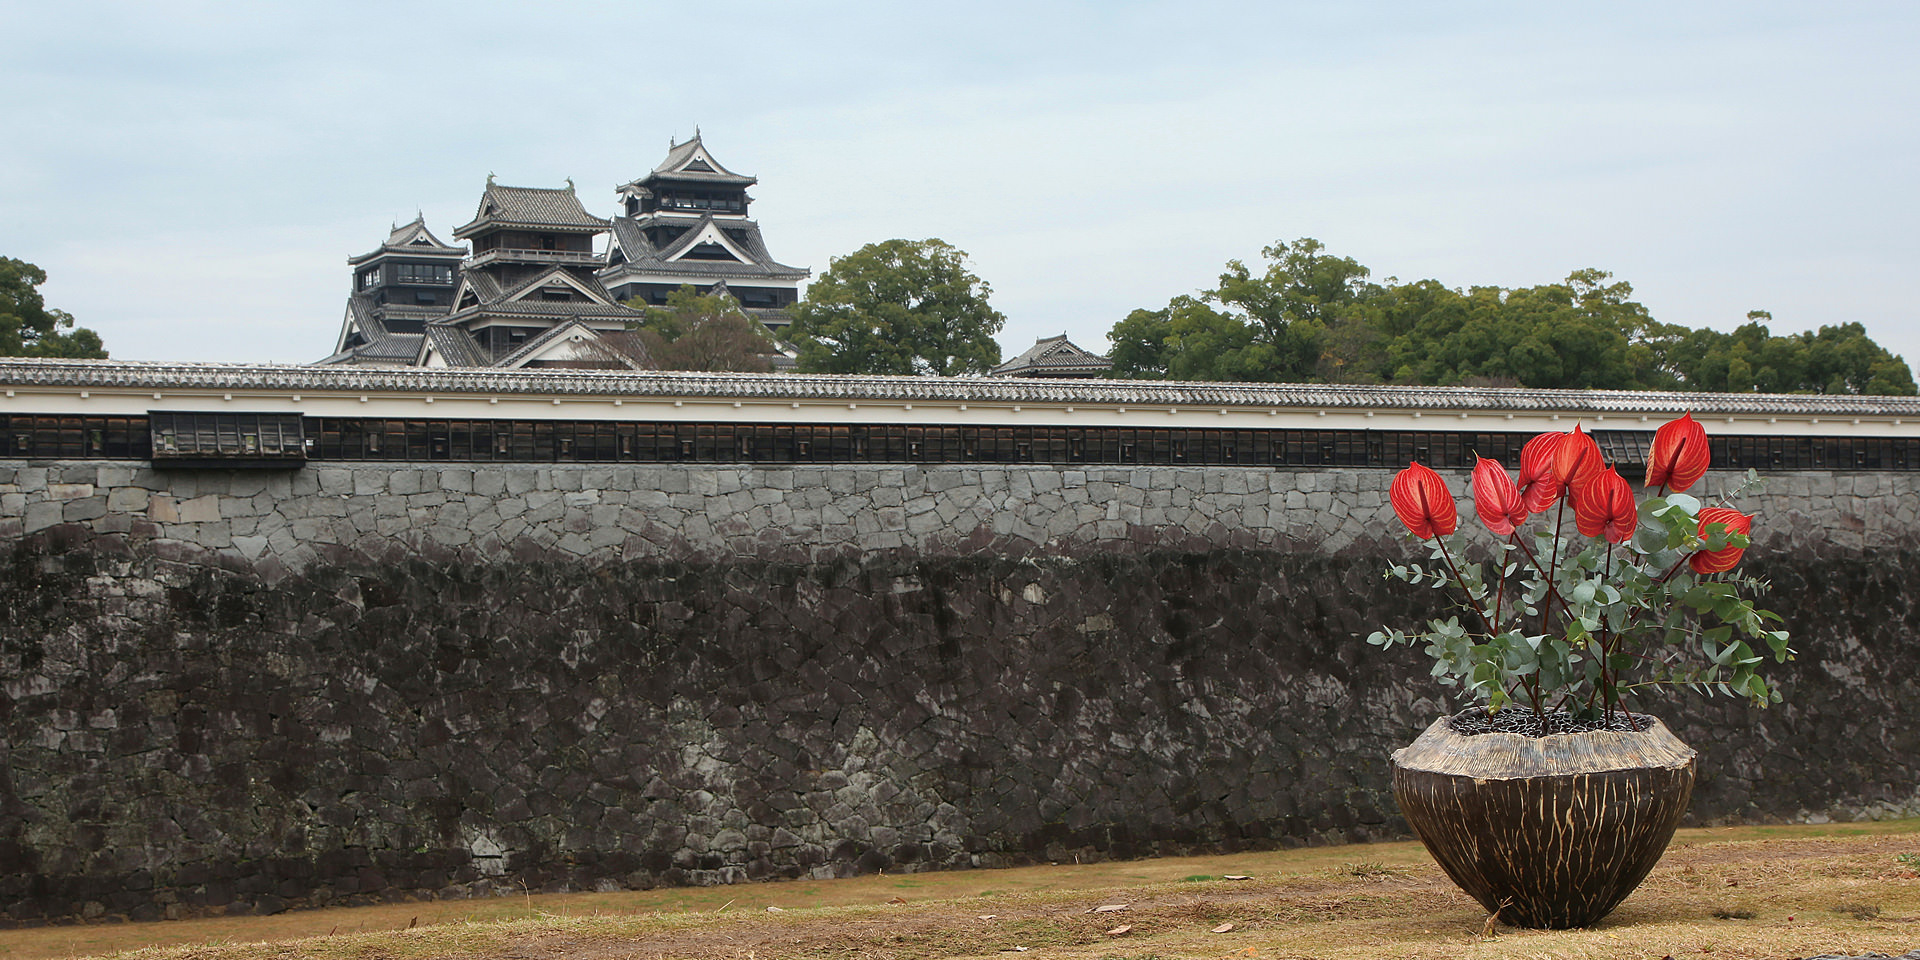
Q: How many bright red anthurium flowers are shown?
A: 7